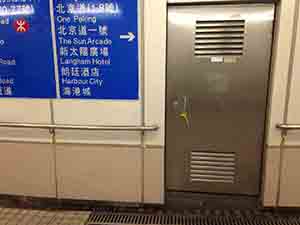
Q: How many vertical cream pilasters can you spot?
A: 2